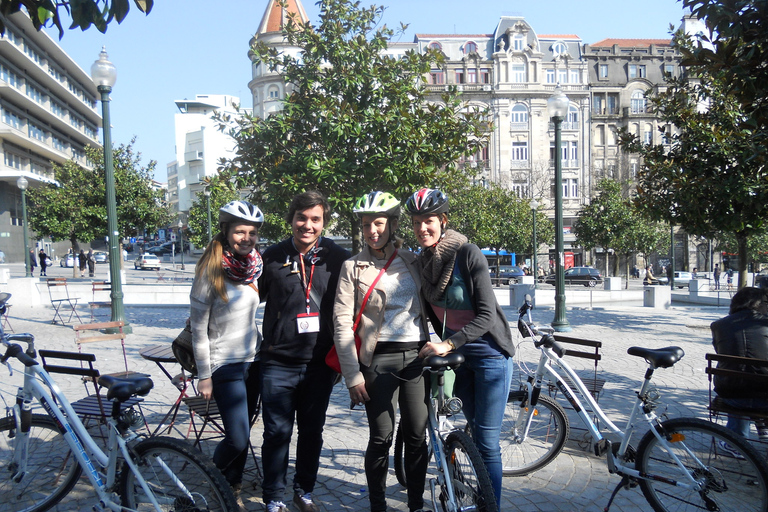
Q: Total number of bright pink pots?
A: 0